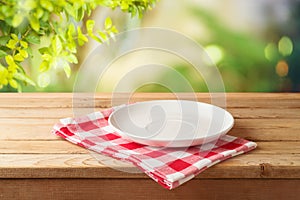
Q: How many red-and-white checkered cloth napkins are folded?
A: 1